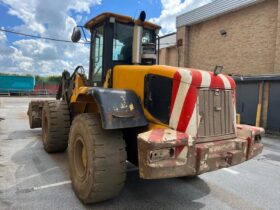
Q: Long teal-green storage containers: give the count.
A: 1